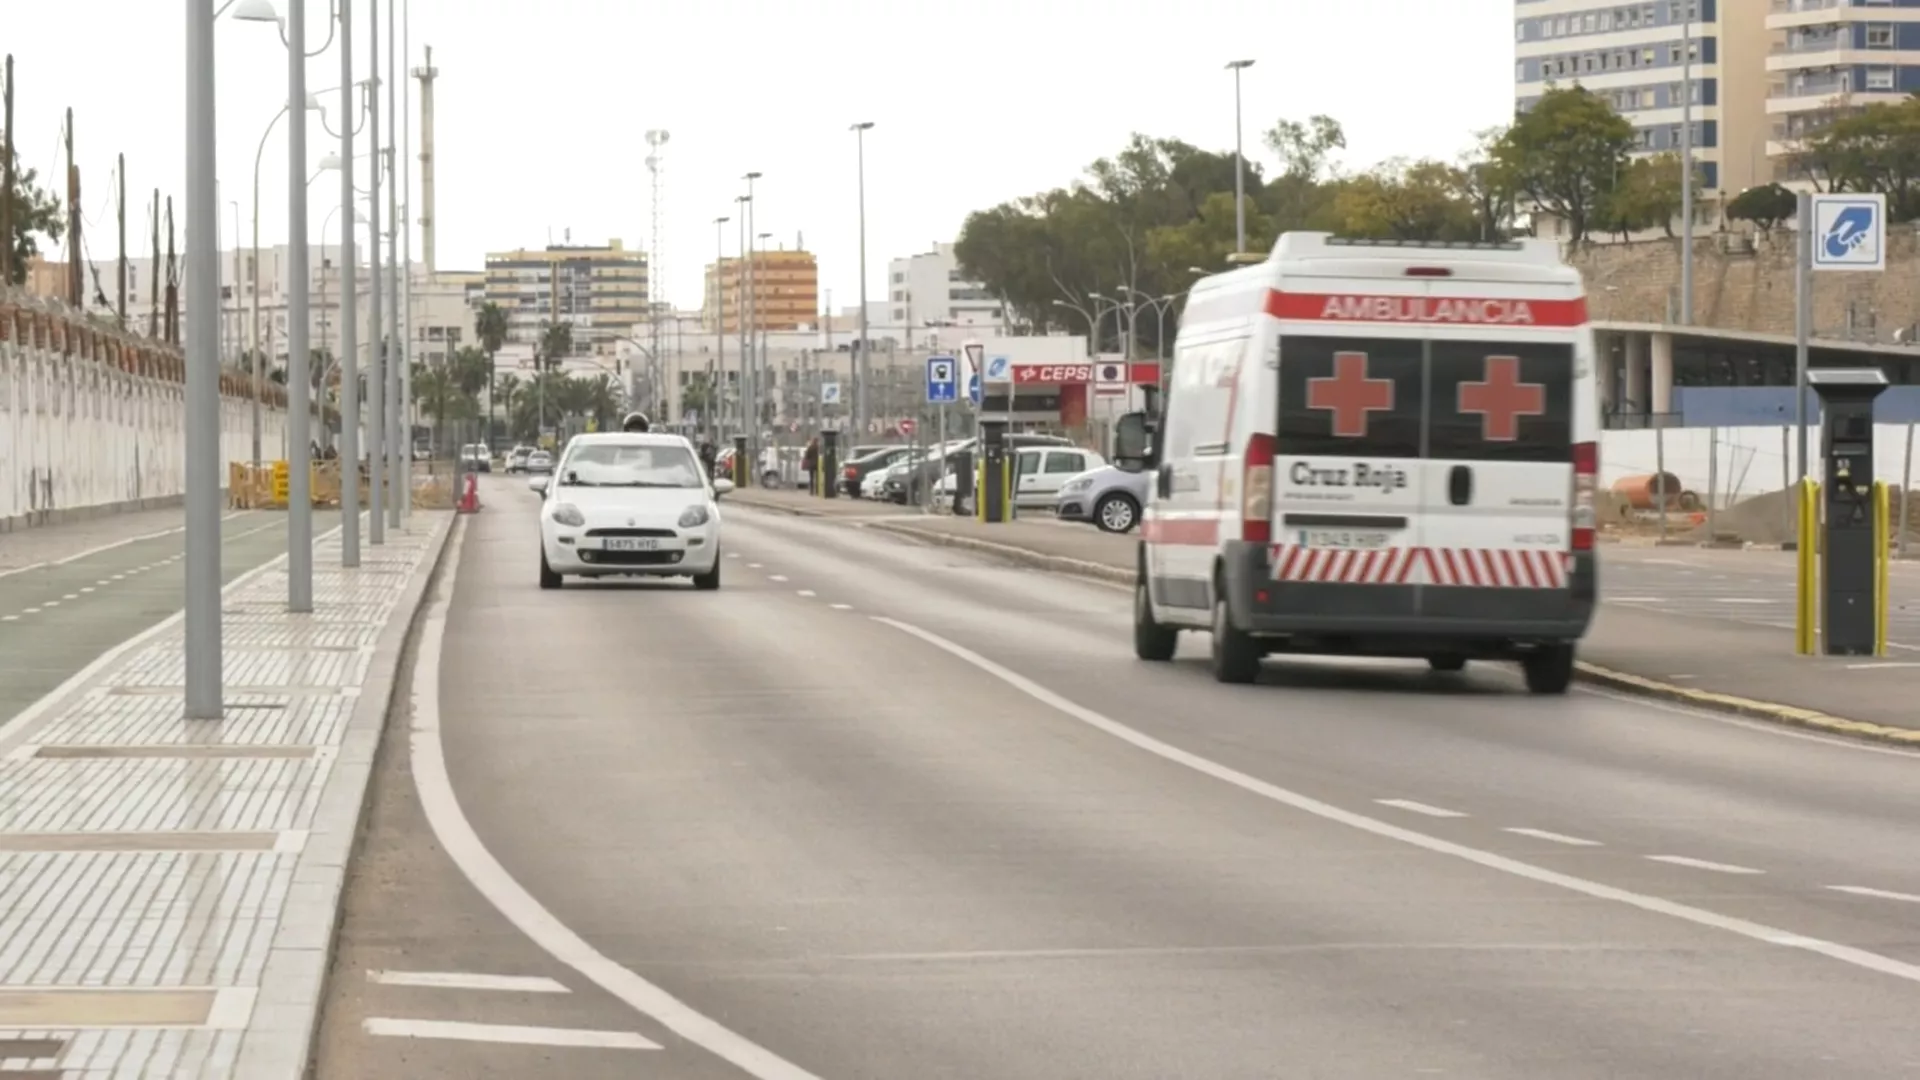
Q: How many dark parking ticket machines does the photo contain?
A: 4